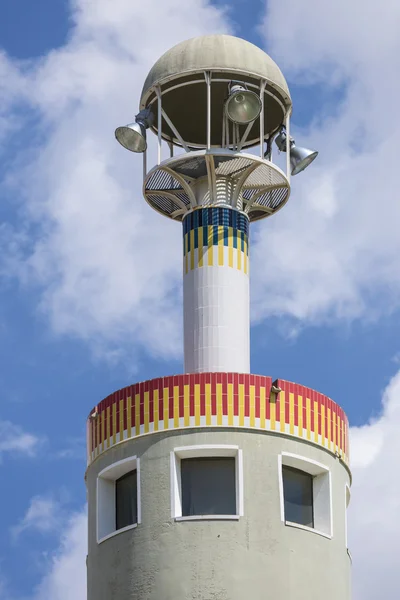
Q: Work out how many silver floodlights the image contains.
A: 3